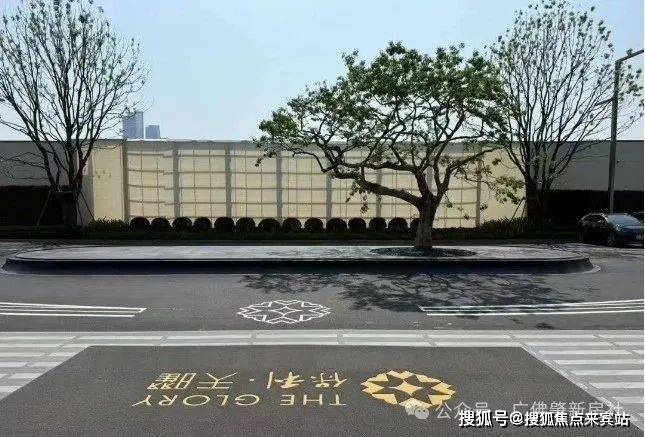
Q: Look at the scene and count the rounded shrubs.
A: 14